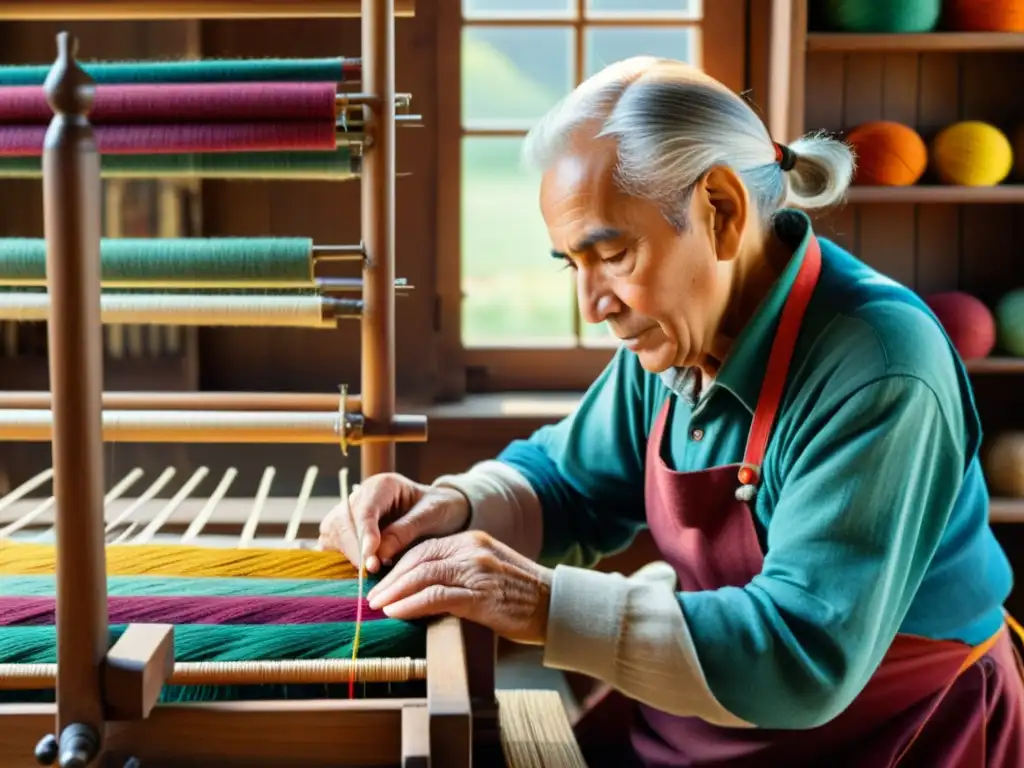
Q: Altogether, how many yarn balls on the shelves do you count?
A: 7